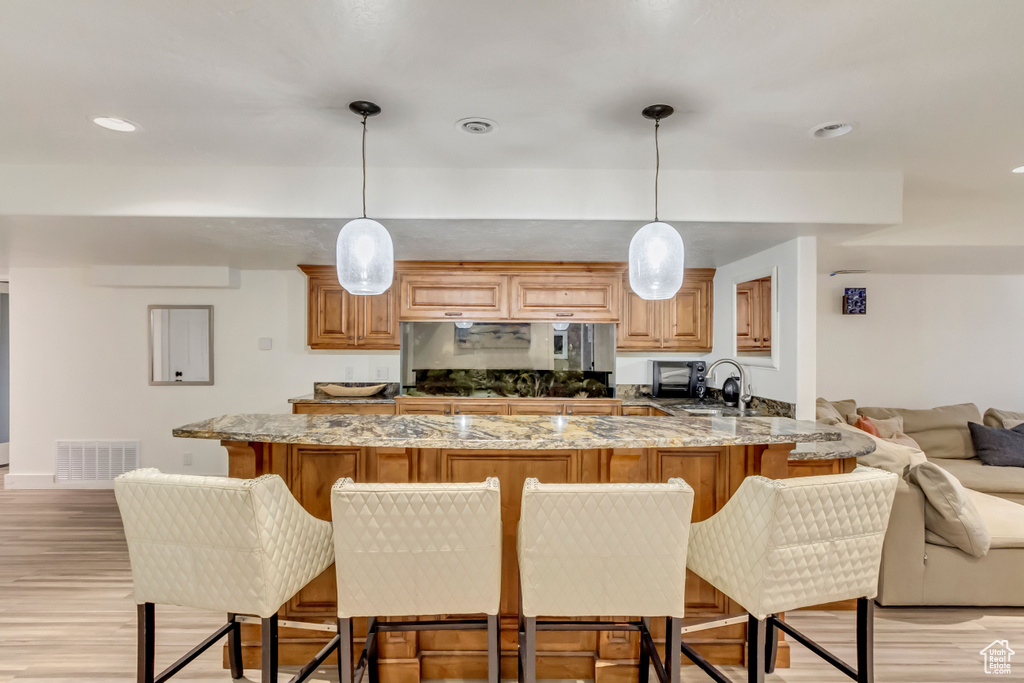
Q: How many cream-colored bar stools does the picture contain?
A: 4